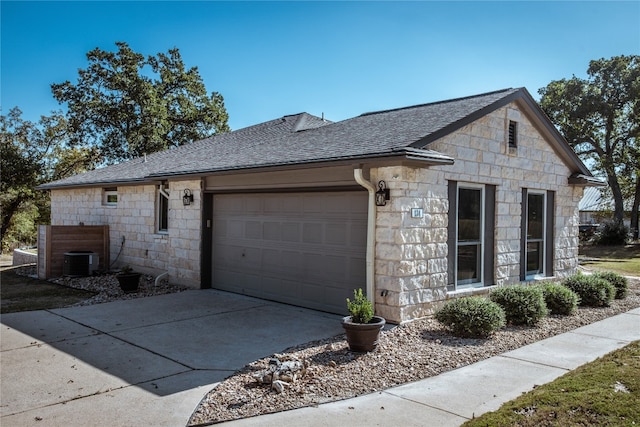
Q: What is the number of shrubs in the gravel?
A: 5